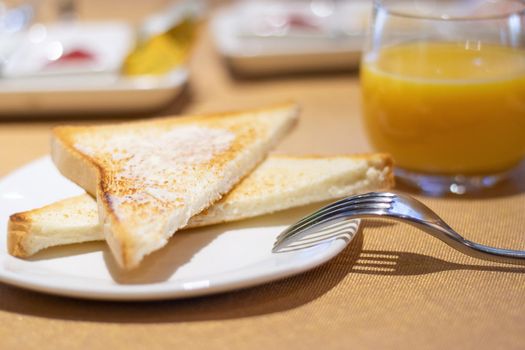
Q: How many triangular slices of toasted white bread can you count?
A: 2